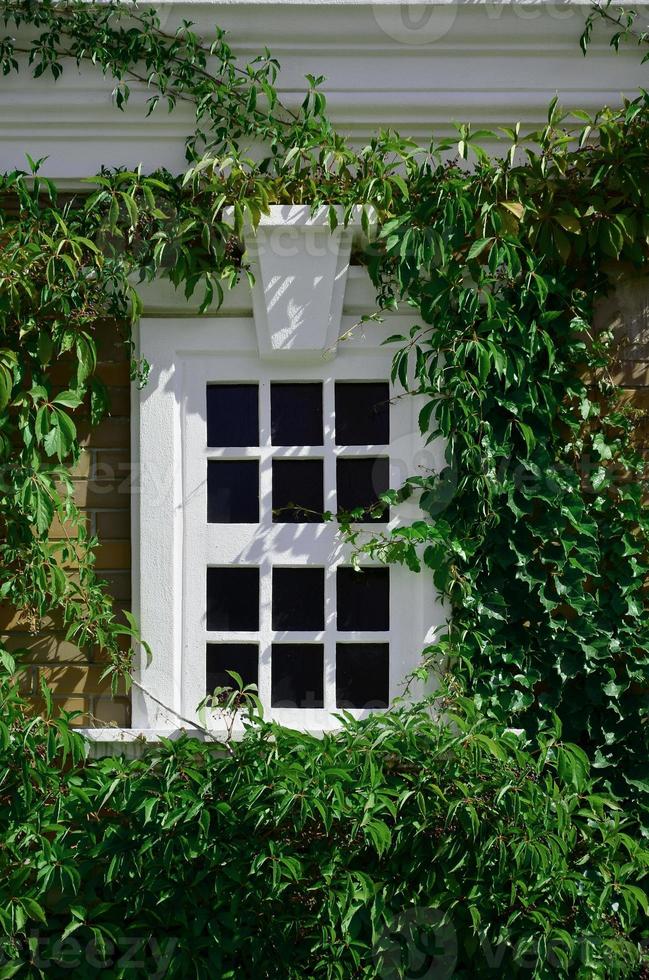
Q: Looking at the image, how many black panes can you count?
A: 12